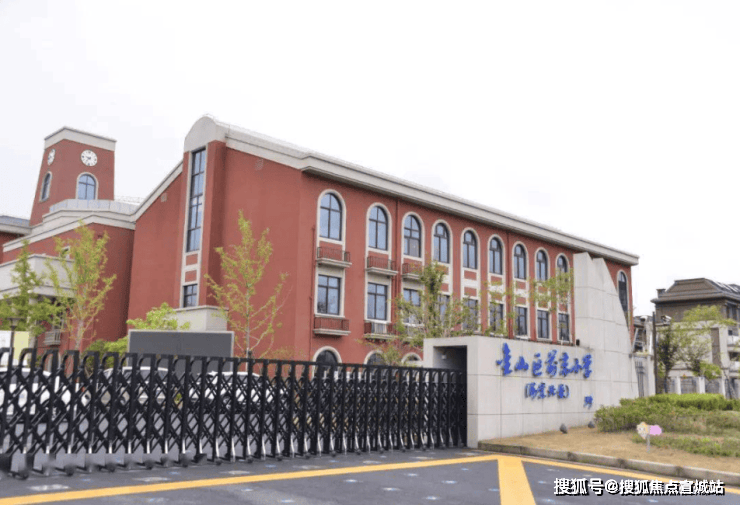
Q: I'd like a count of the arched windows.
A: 15